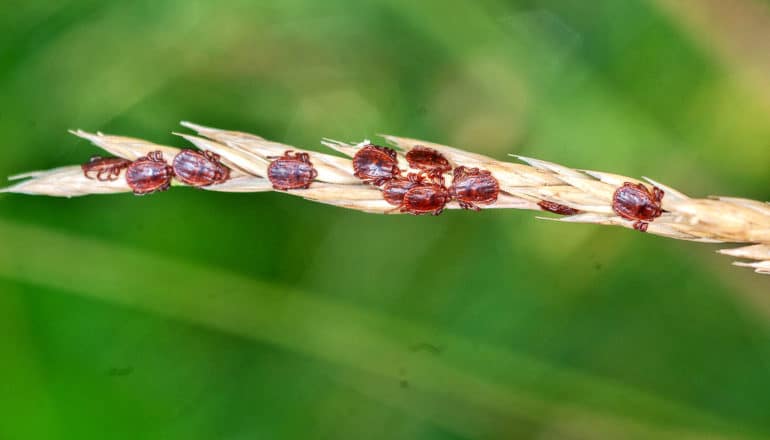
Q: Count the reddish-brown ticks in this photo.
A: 11